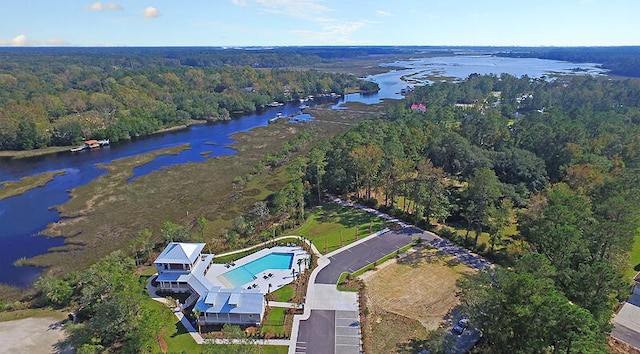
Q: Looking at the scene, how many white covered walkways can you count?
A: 1